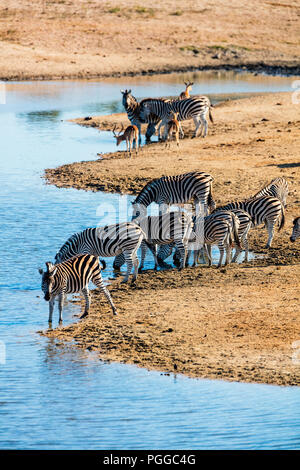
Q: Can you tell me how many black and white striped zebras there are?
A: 11